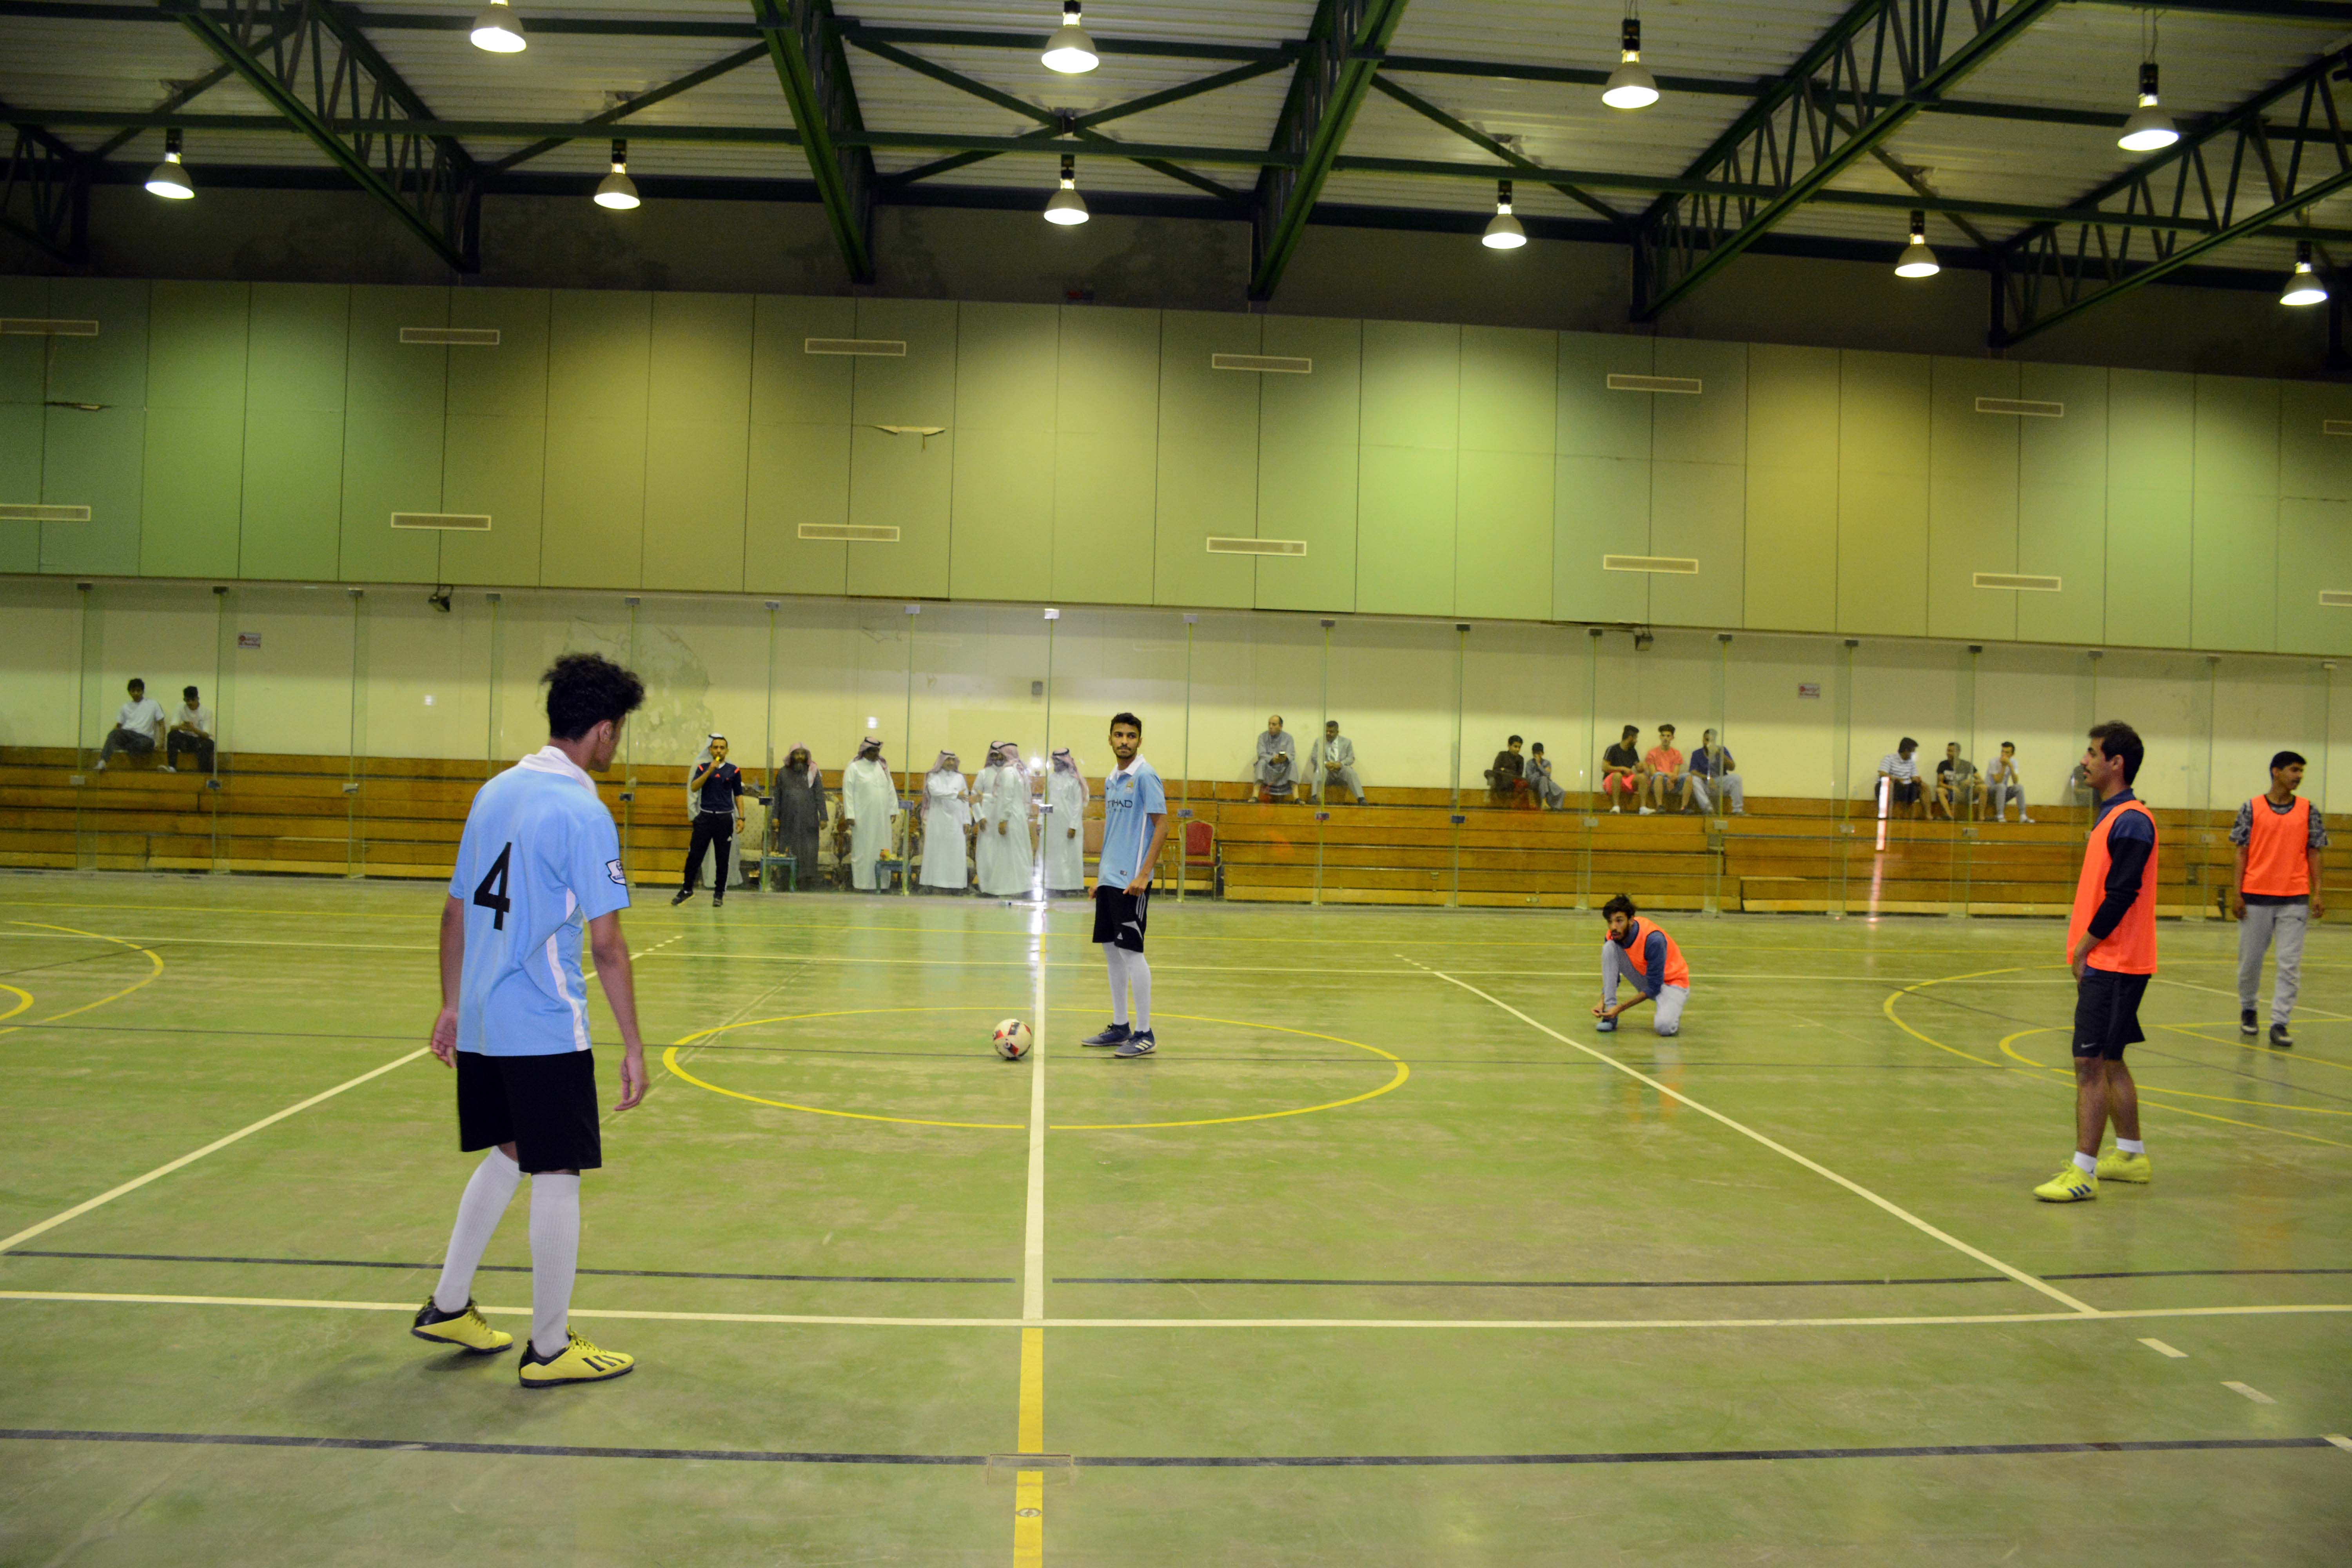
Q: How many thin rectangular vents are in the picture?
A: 14